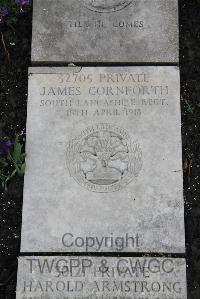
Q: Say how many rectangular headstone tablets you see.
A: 3